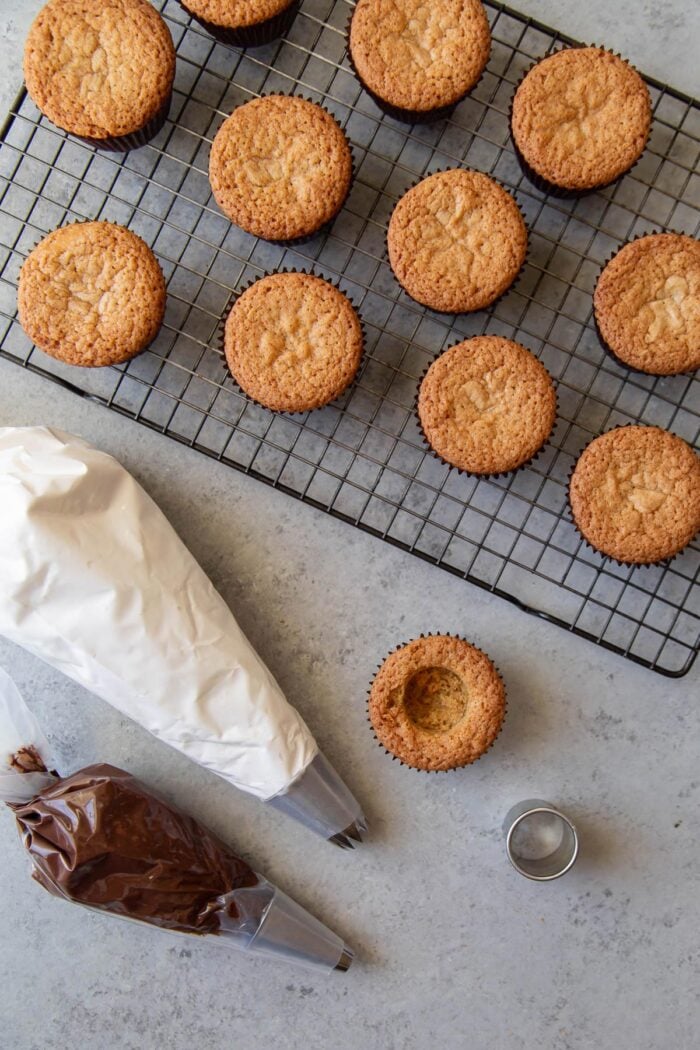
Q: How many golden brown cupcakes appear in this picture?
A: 12